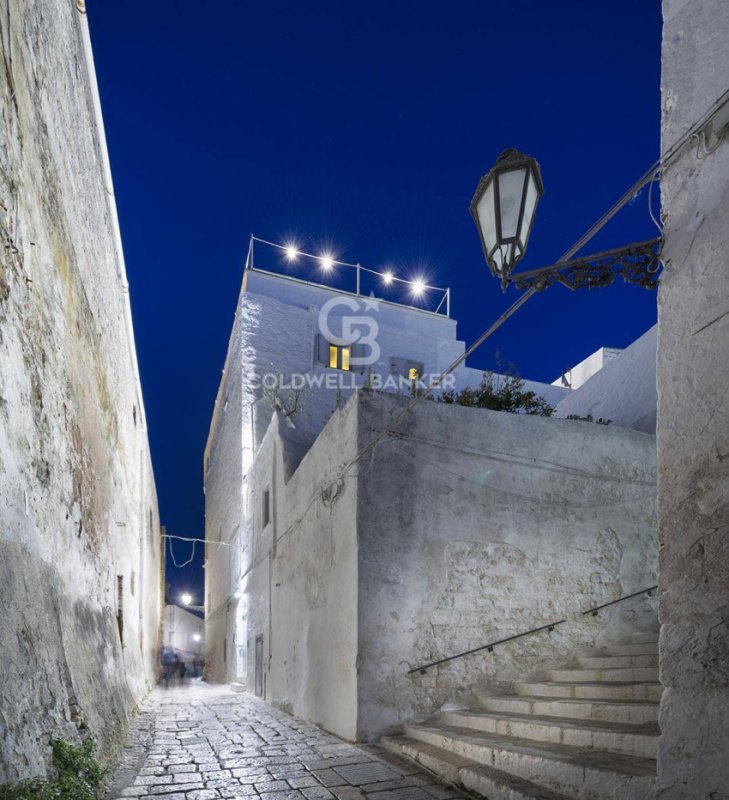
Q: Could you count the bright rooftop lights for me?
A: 4